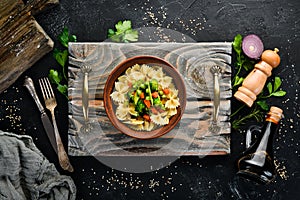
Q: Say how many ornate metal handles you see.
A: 2